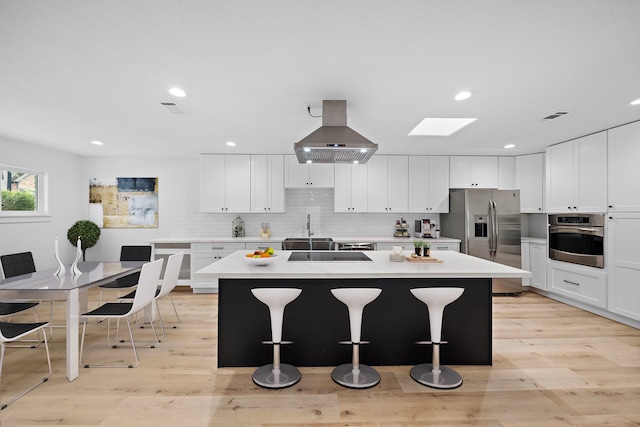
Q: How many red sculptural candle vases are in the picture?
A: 0